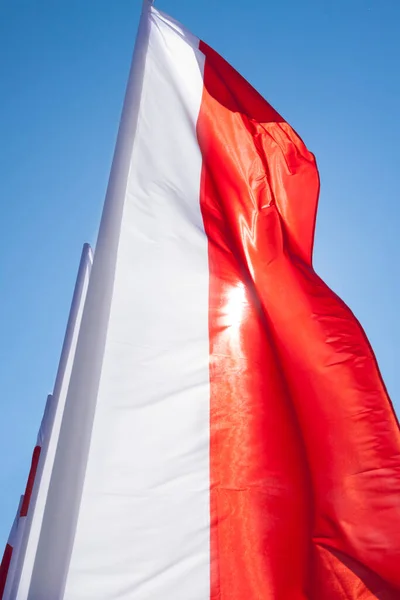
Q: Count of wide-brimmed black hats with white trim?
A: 0